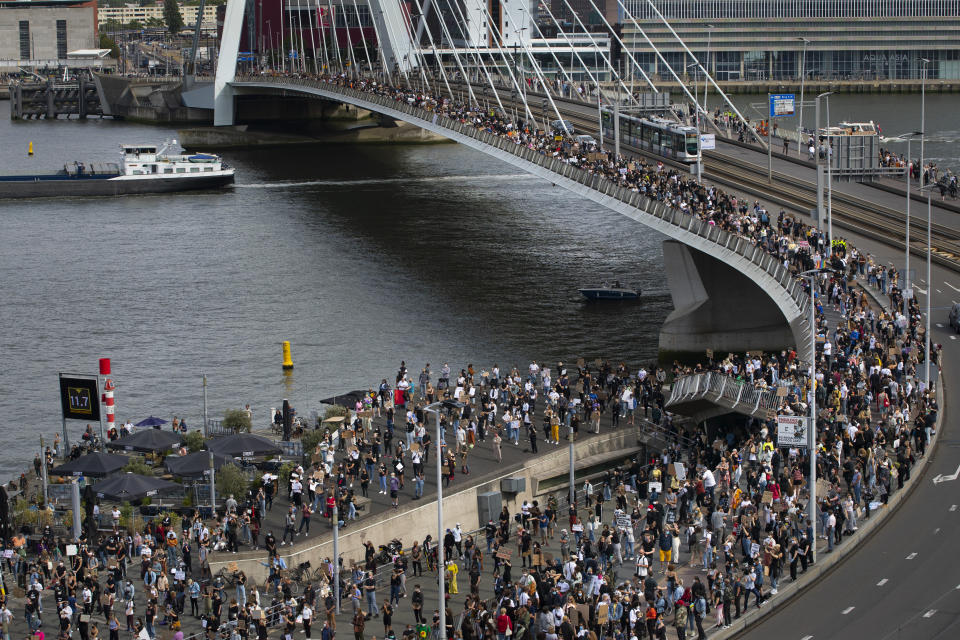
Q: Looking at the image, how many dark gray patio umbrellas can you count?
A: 5